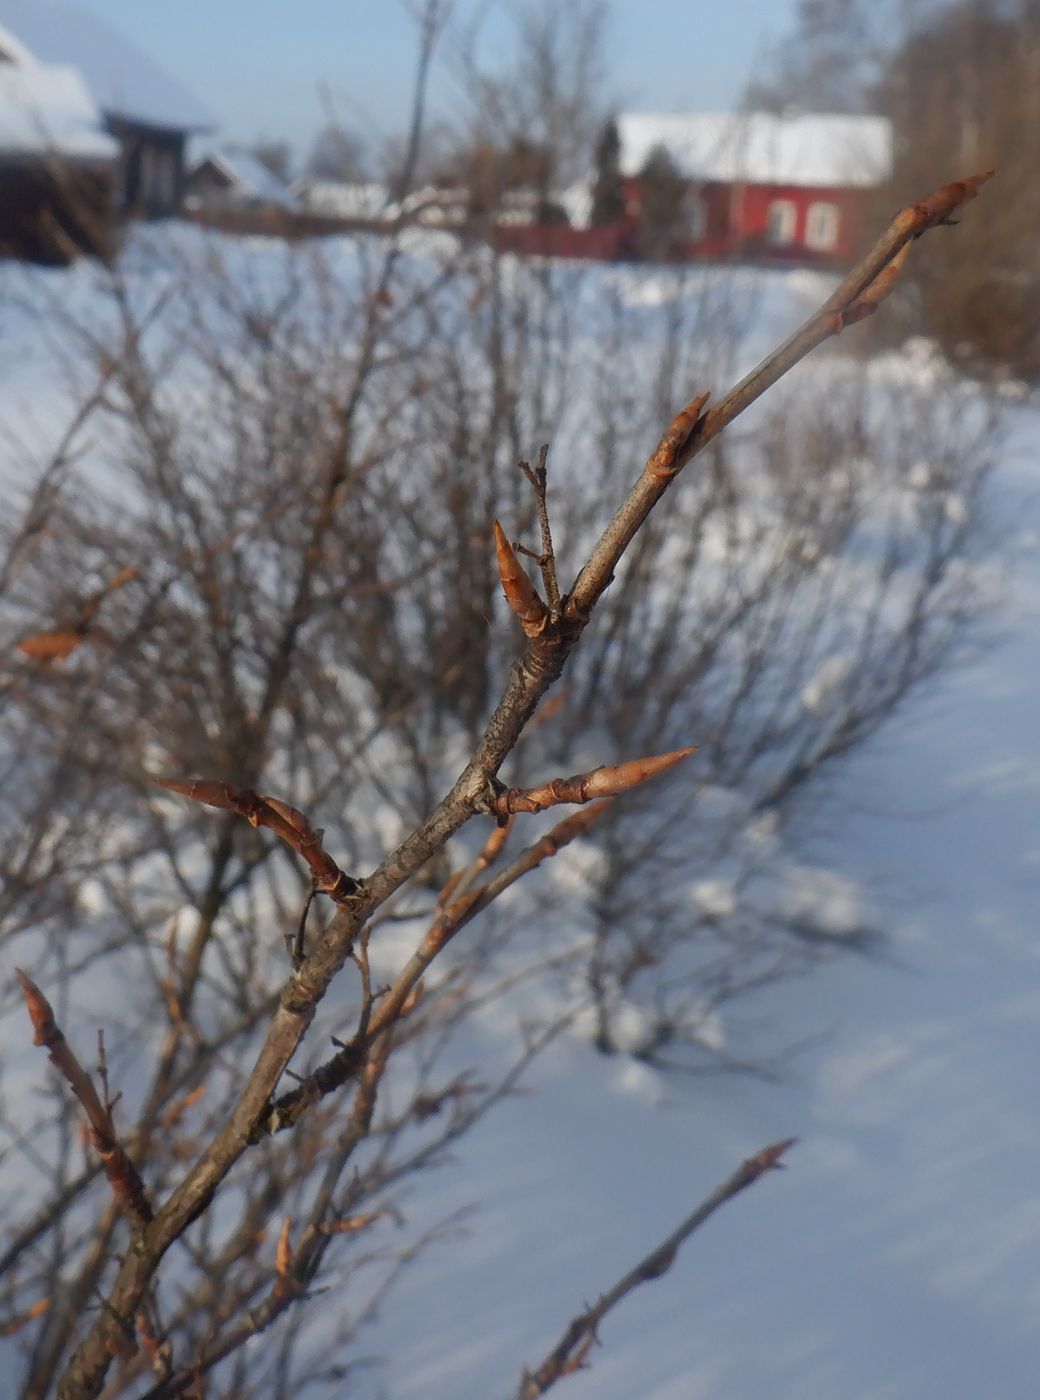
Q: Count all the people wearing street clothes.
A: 0